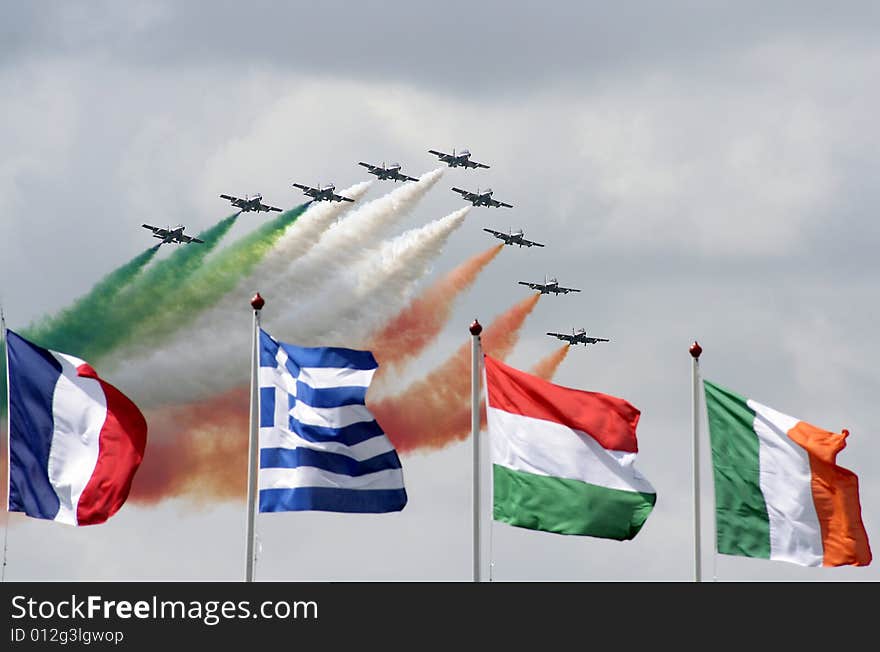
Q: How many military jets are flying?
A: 9